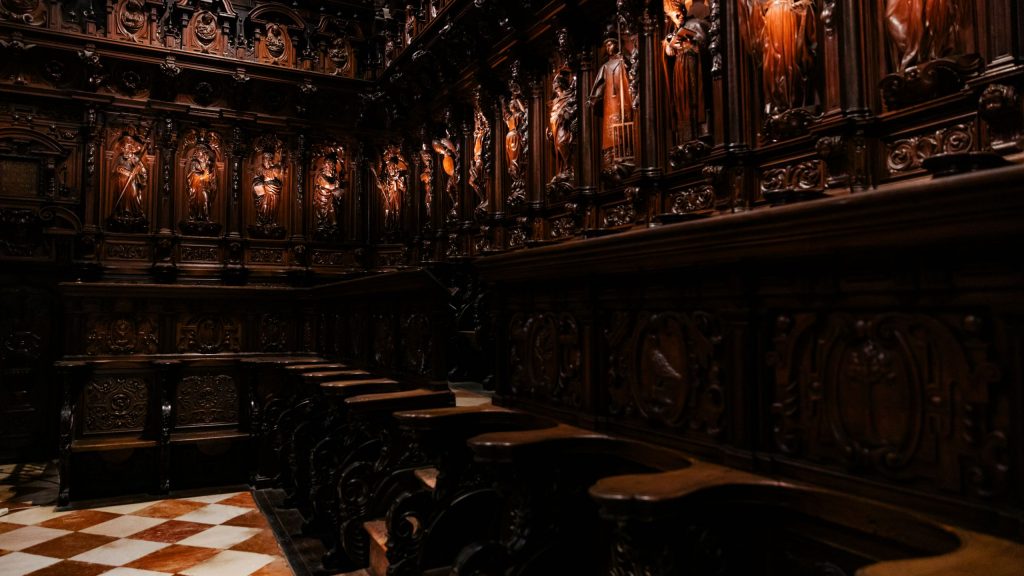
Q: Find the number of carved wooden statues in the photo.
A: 14